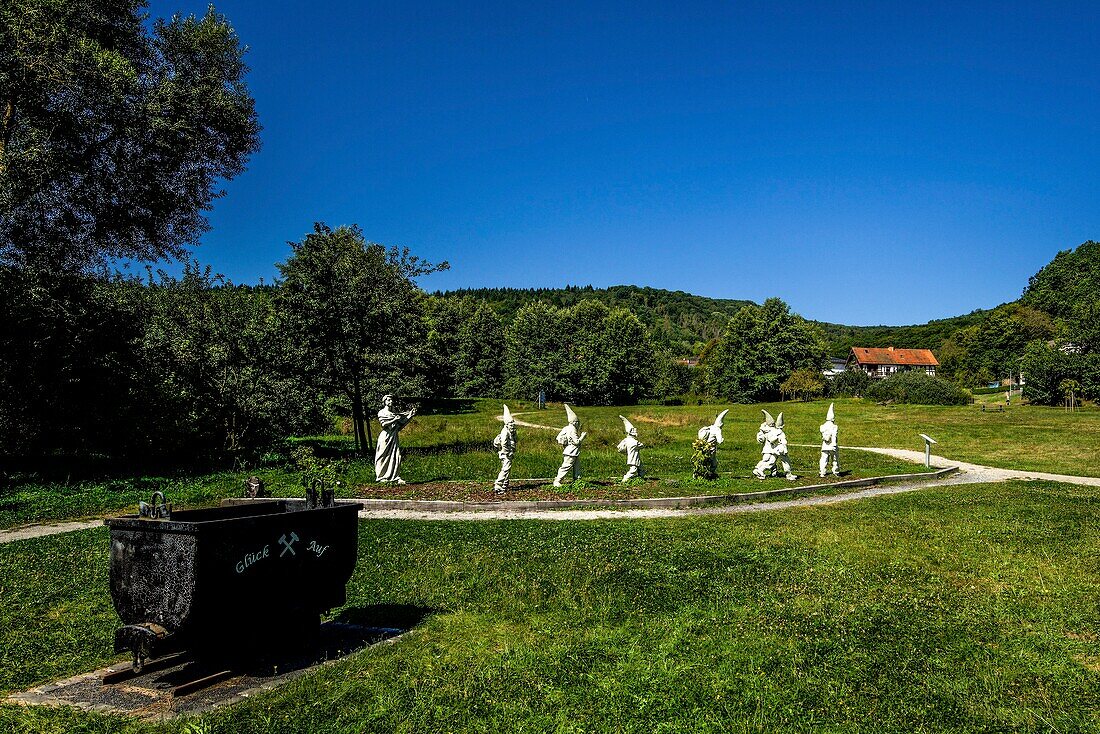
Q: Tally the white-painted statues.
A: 8